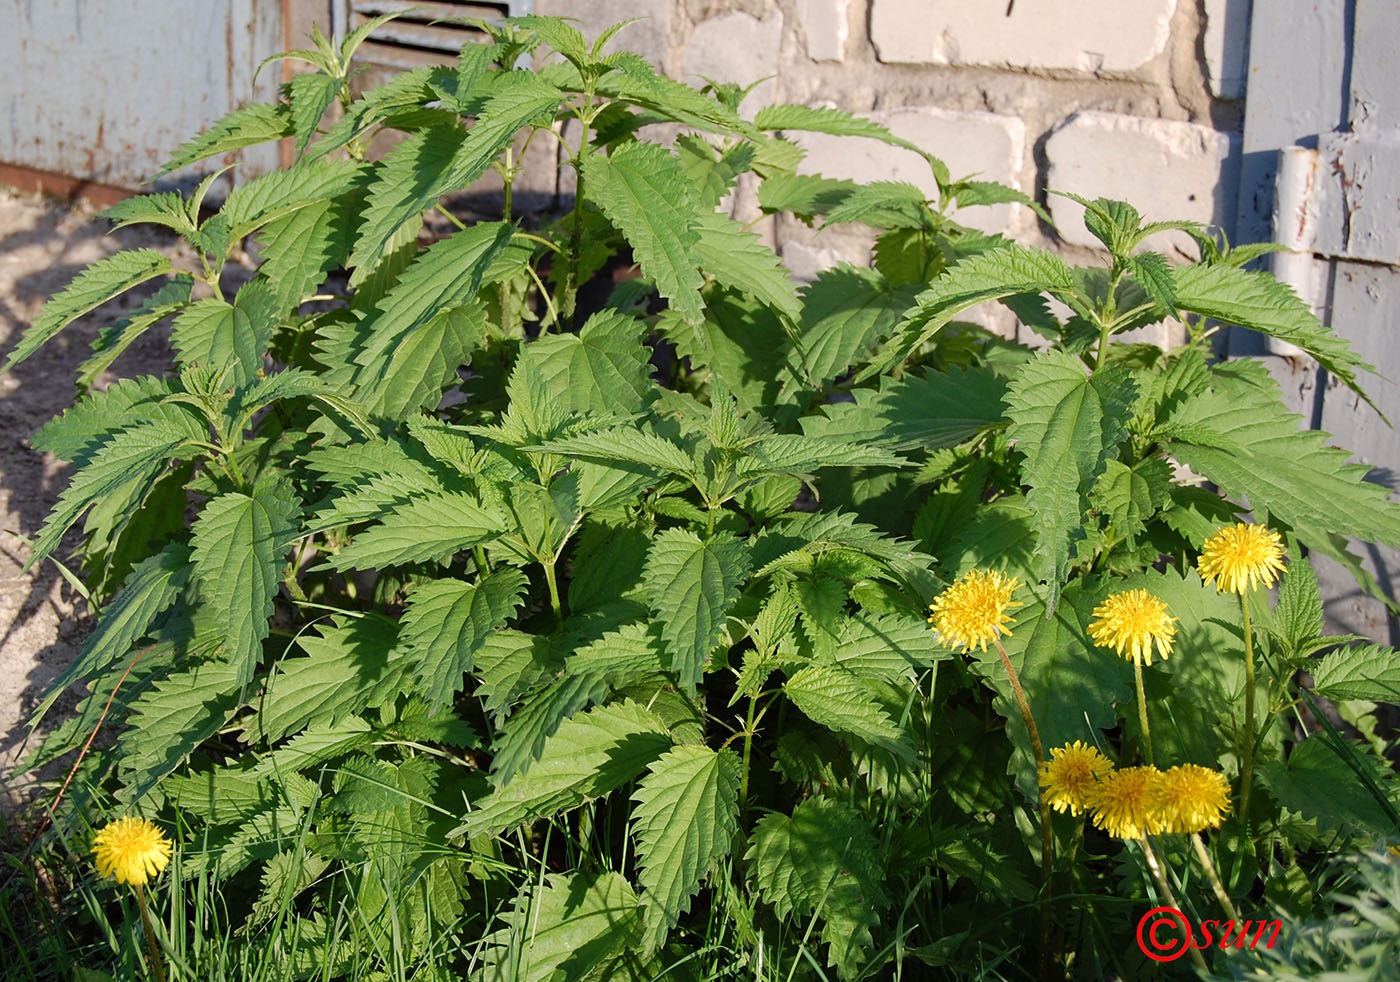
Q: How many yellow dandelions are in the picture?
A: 7